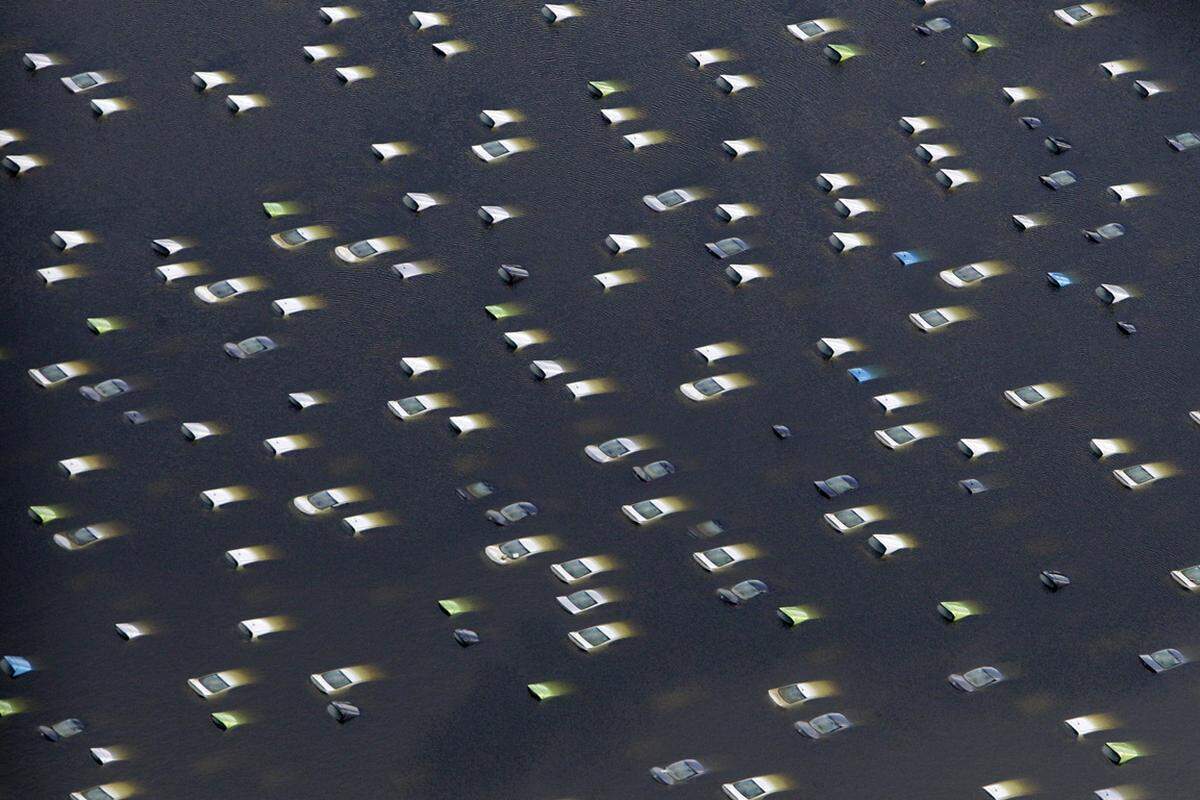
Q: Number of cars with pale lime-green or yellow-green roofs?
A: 14